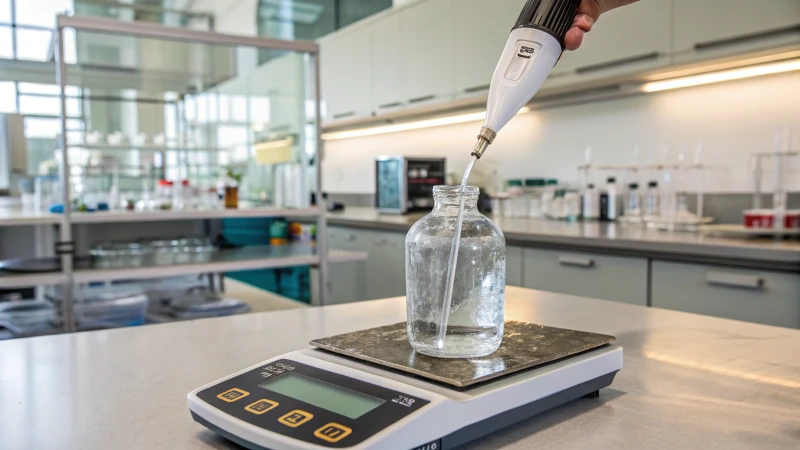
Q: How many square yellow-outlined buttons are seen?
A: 4